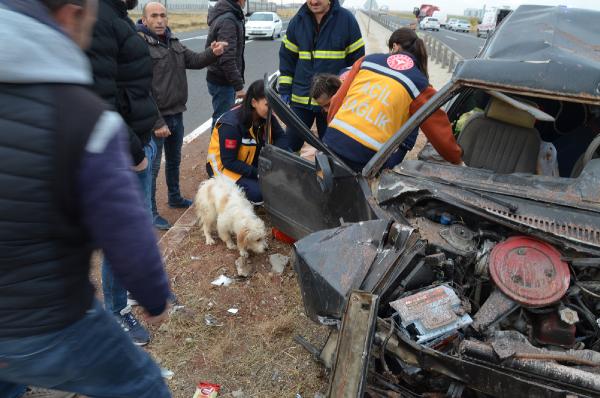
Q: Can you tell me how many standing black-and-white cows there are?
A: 0